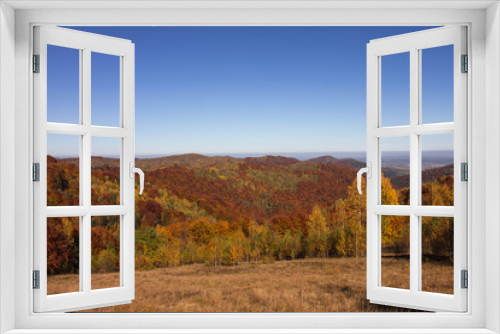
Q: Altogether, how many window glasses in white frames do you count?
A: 12